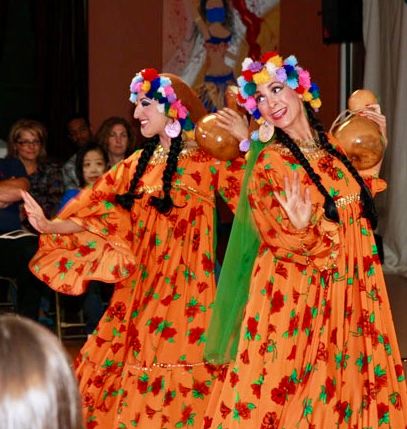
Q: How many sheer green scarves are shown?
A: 1